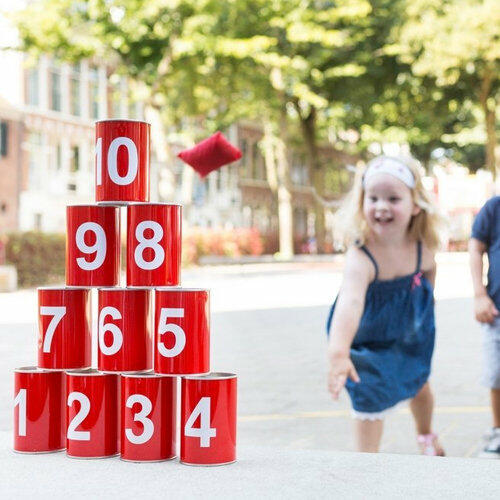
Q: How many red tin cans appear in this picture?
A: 10